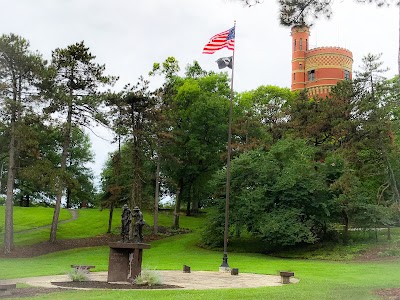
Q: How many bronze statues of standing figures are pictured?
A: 2